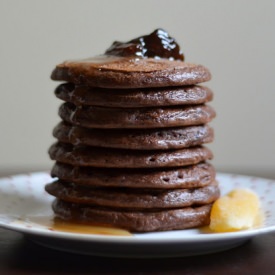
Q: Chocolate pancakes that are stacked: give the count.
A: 8